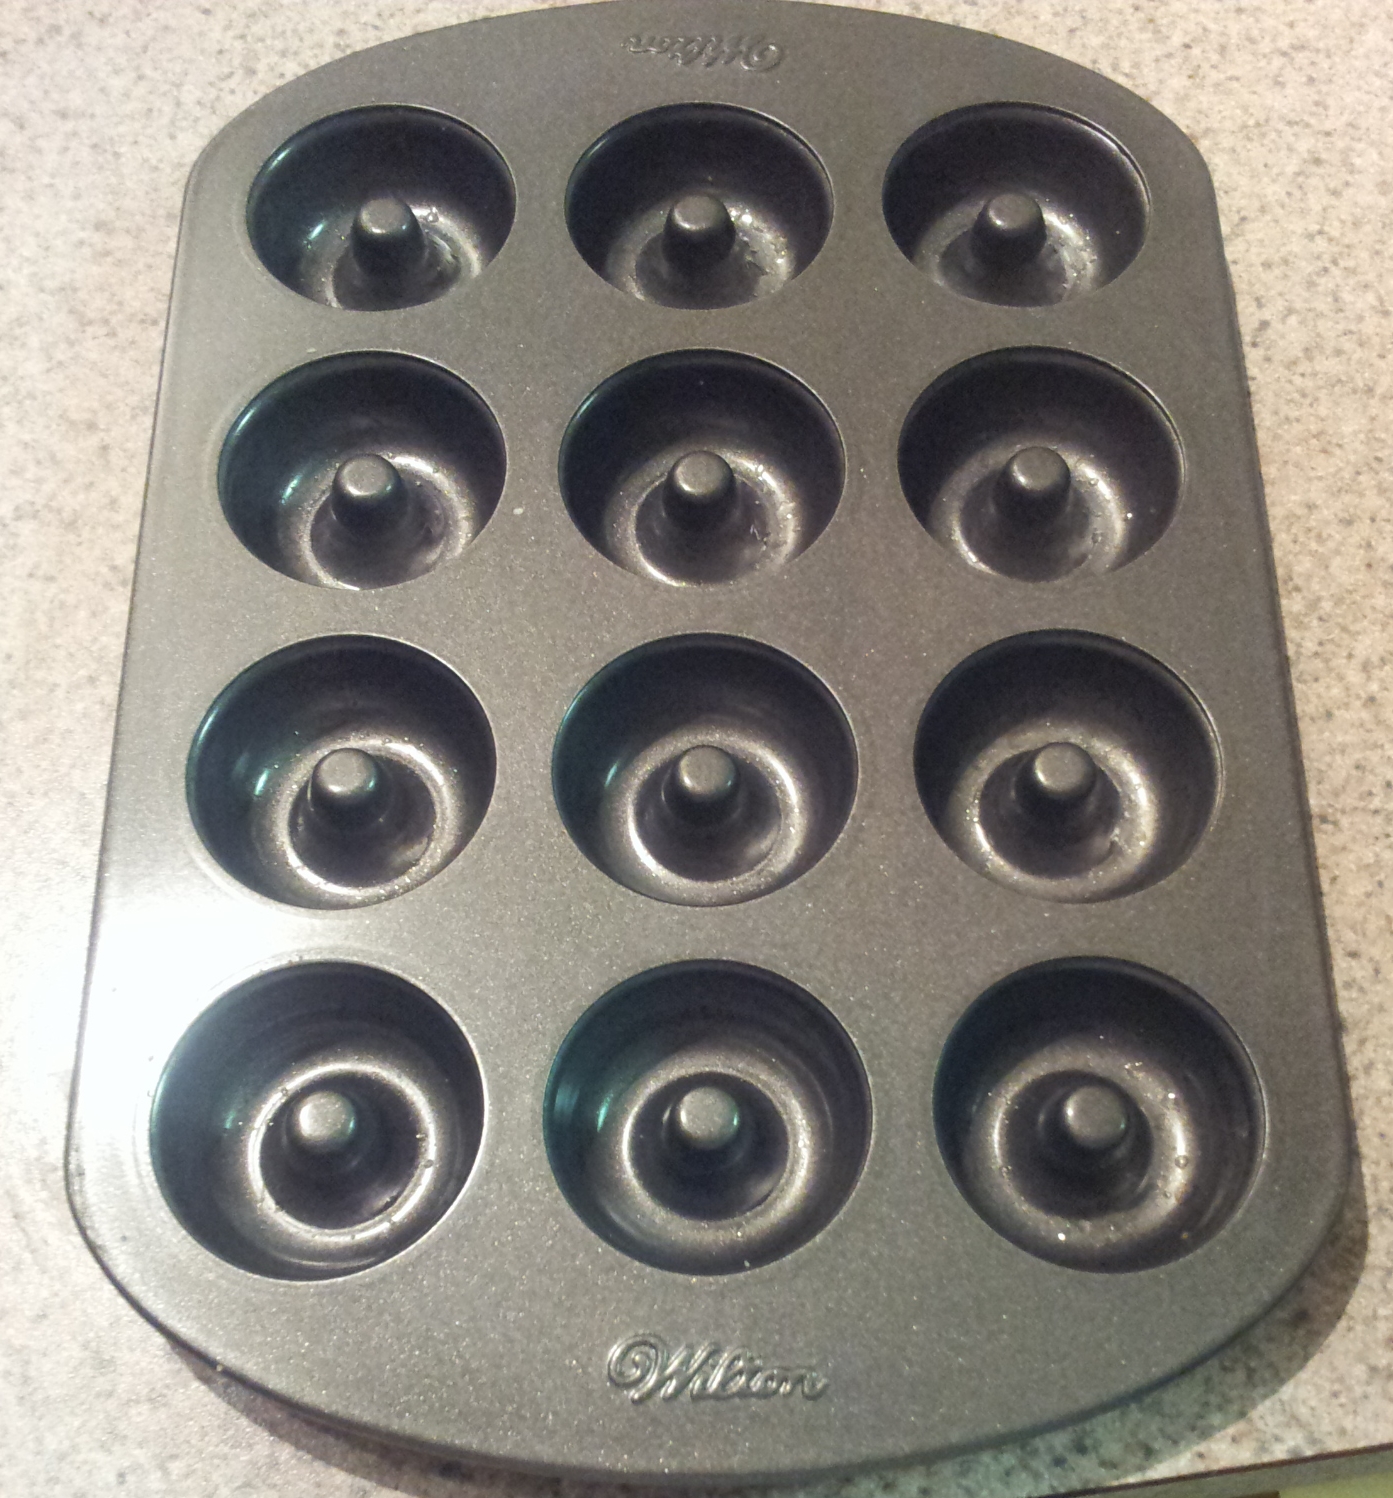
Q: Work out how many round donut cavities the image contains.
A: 12